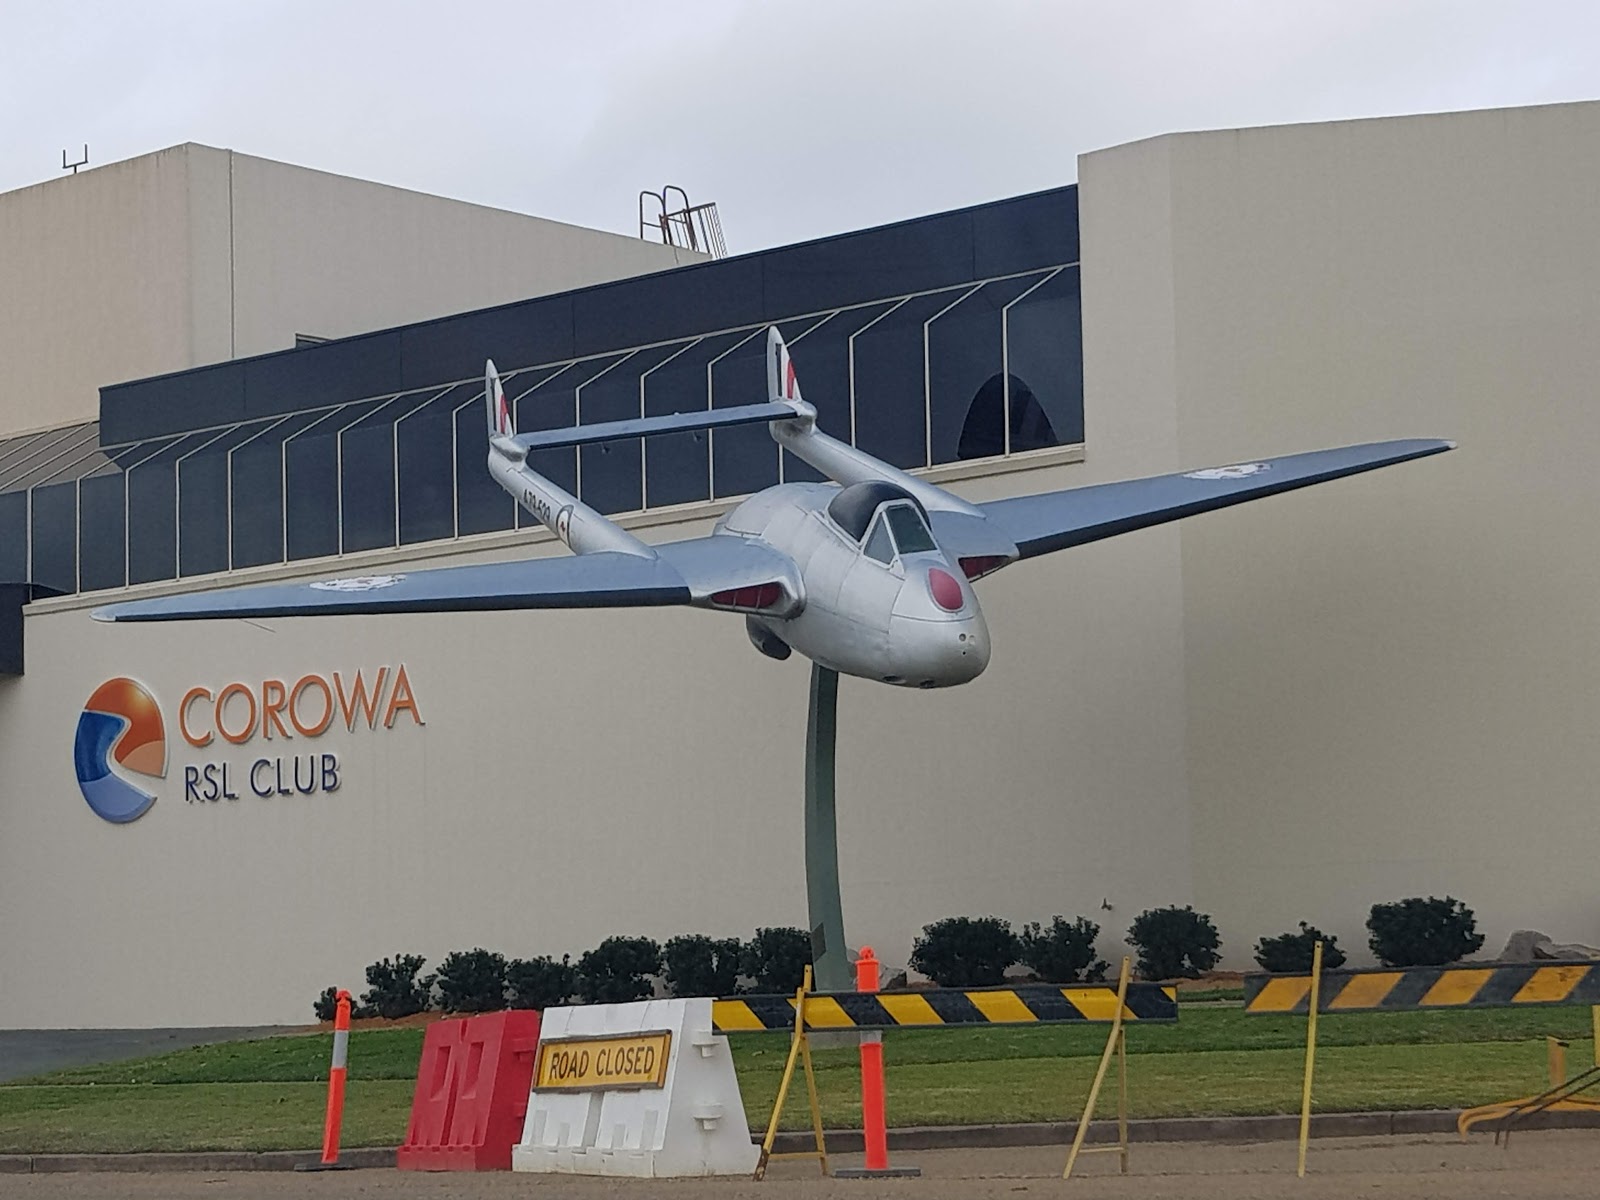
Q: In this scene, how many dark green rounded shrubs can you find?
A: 12